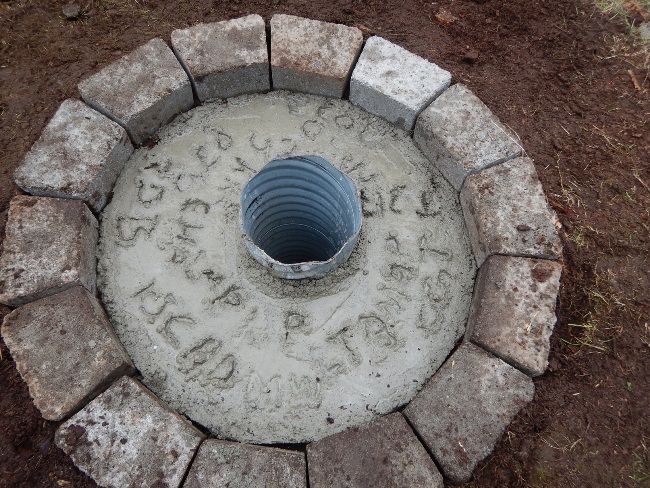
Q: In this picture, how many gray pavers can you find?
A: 14